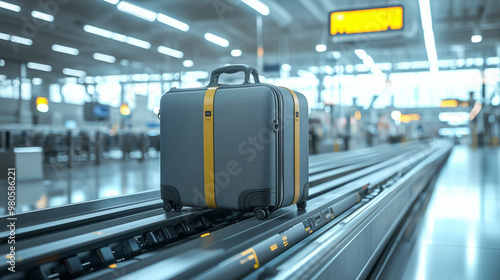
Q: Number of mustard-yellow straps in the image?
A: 2